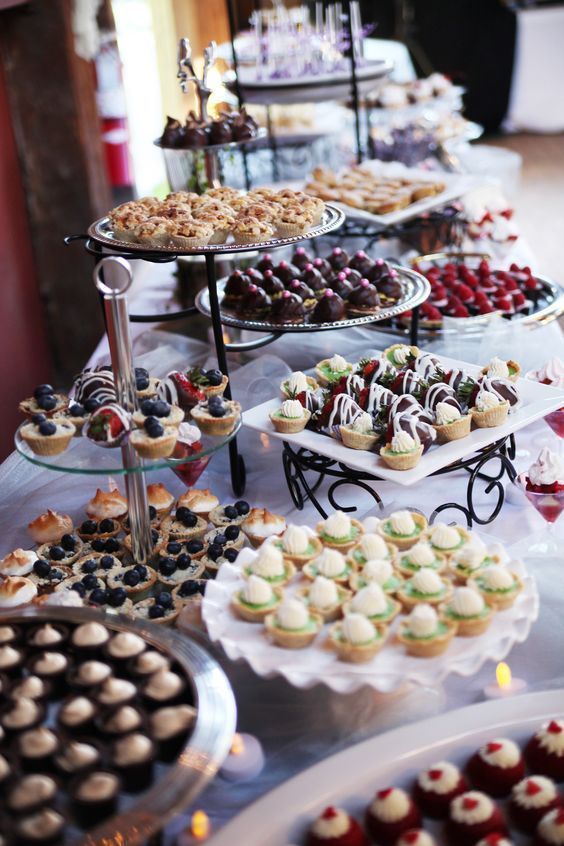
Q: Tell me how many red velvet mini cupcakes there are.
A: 10